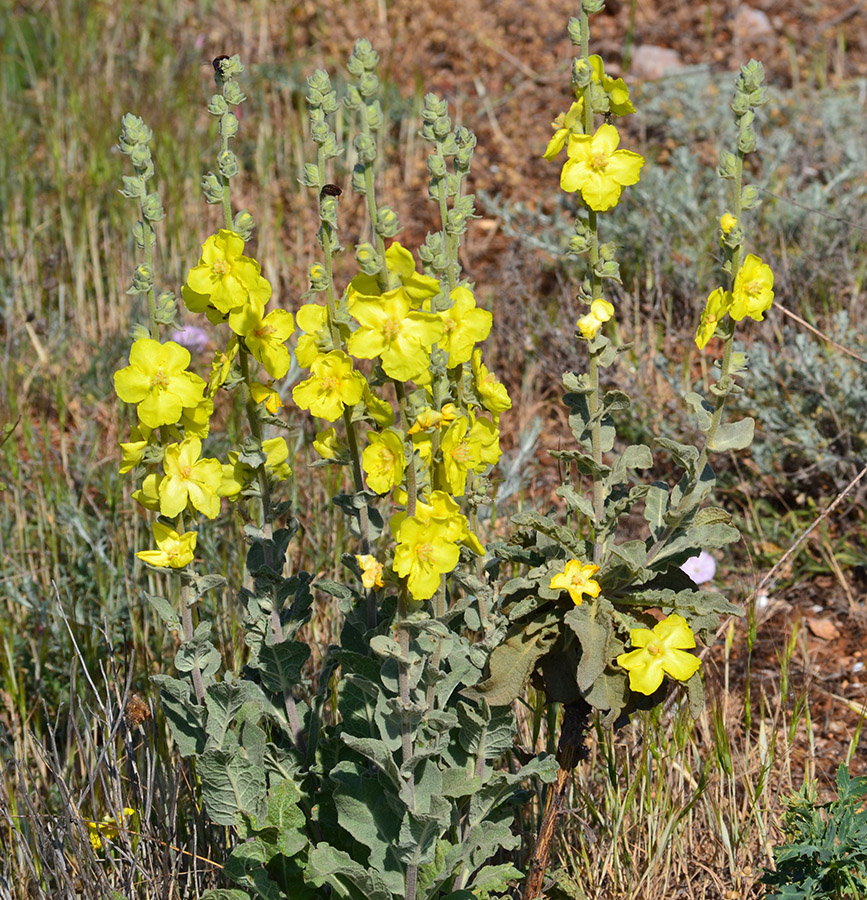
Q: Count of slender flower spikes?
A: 8